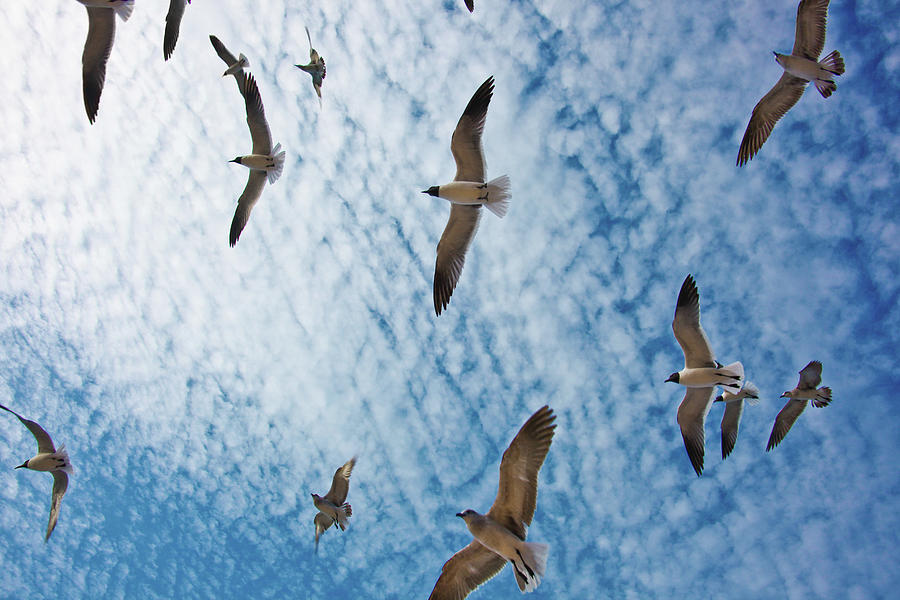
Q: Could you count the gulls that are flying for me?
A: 14